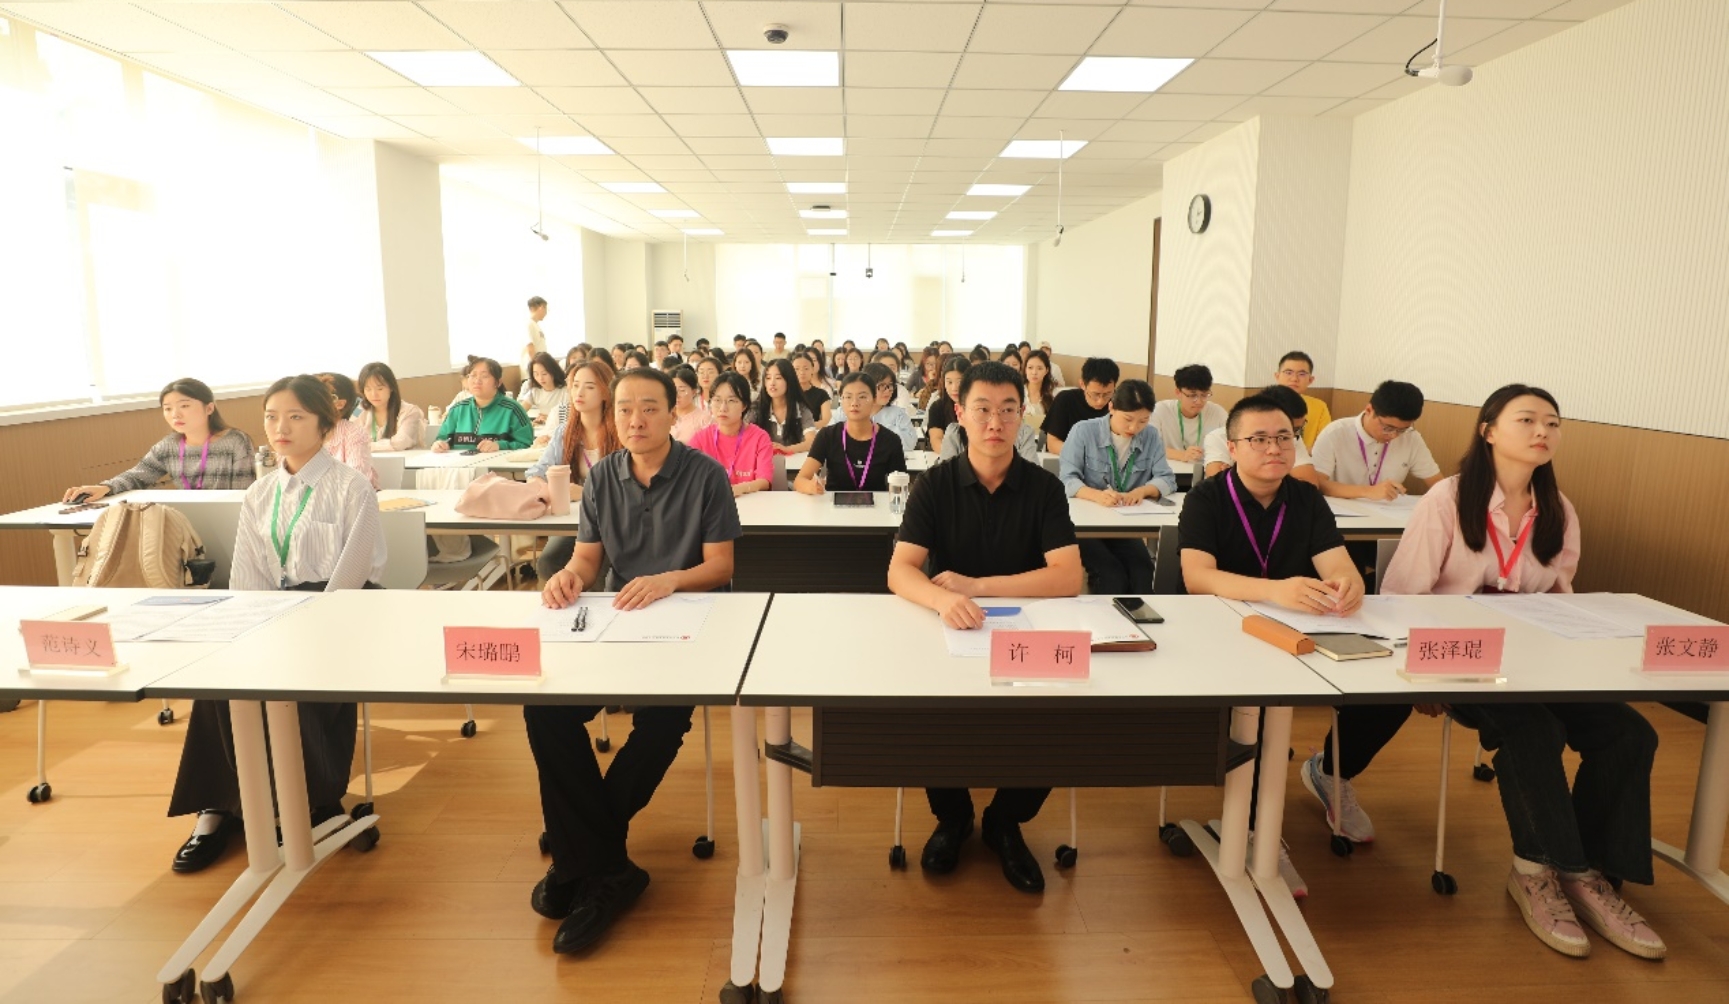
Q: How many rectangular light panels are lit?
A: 15